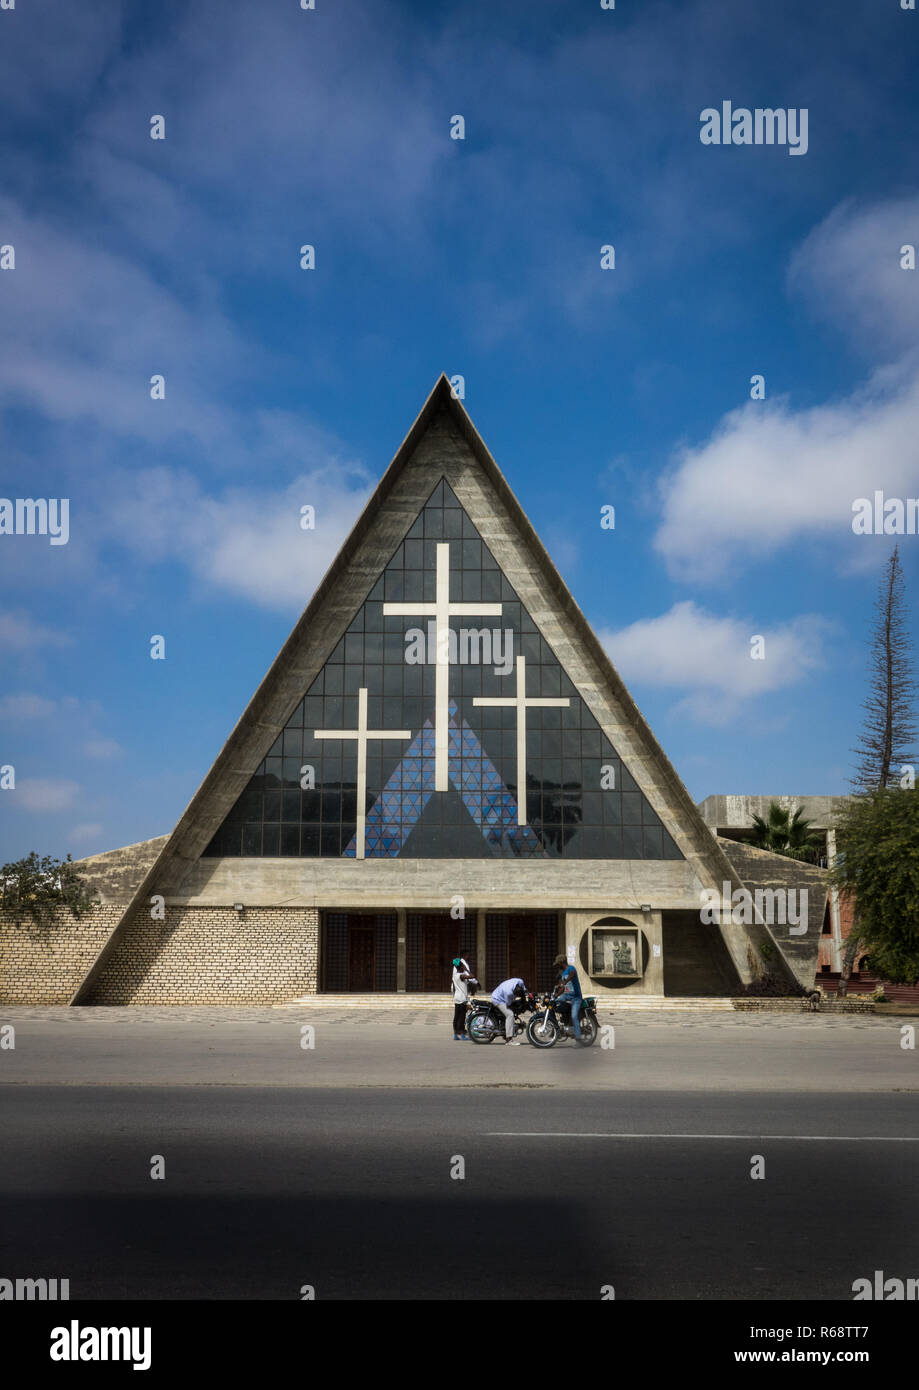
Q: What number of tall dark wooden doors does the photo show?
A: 3